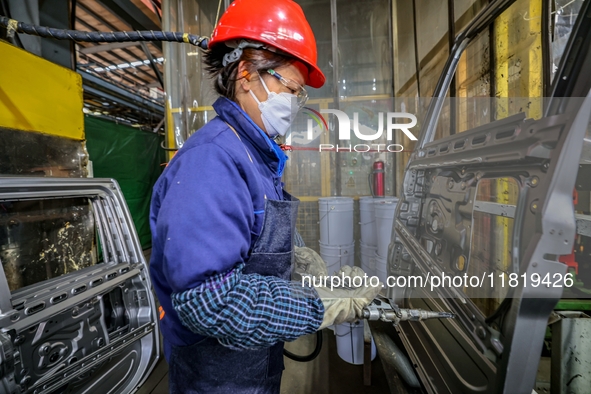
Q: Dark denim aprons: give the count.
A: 1